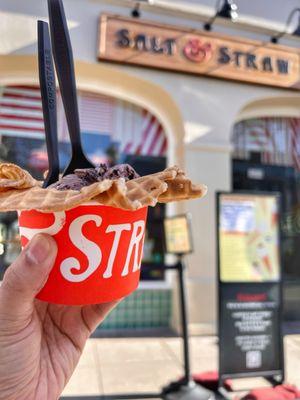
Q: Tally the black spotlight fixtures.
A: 3